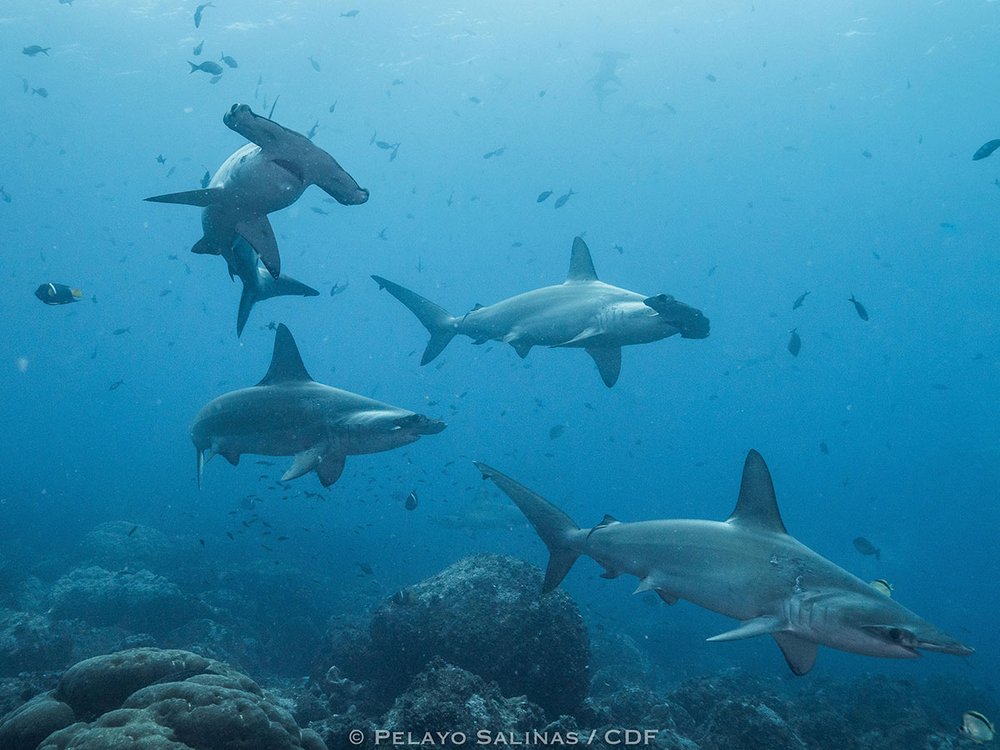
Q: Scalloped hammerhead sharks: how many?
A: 4